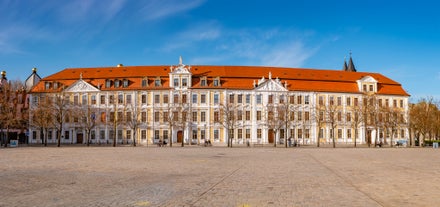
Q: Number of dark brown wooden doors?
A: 4